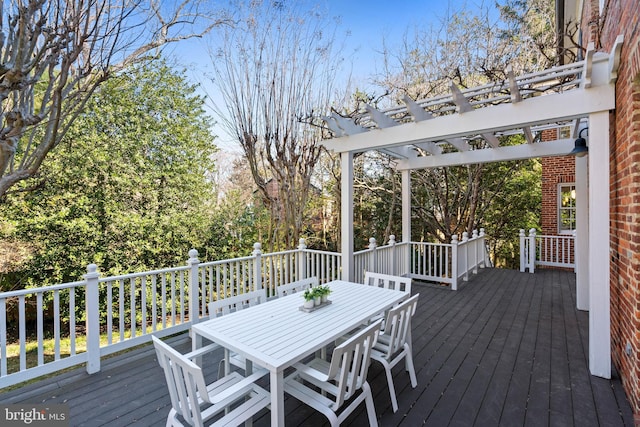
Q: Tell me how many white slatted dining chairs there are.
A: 6